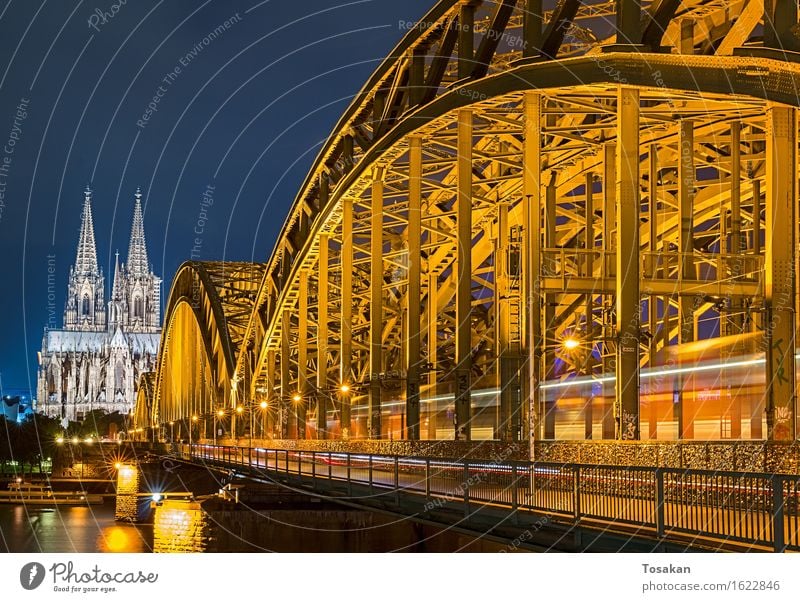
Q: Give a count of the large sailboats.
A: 0